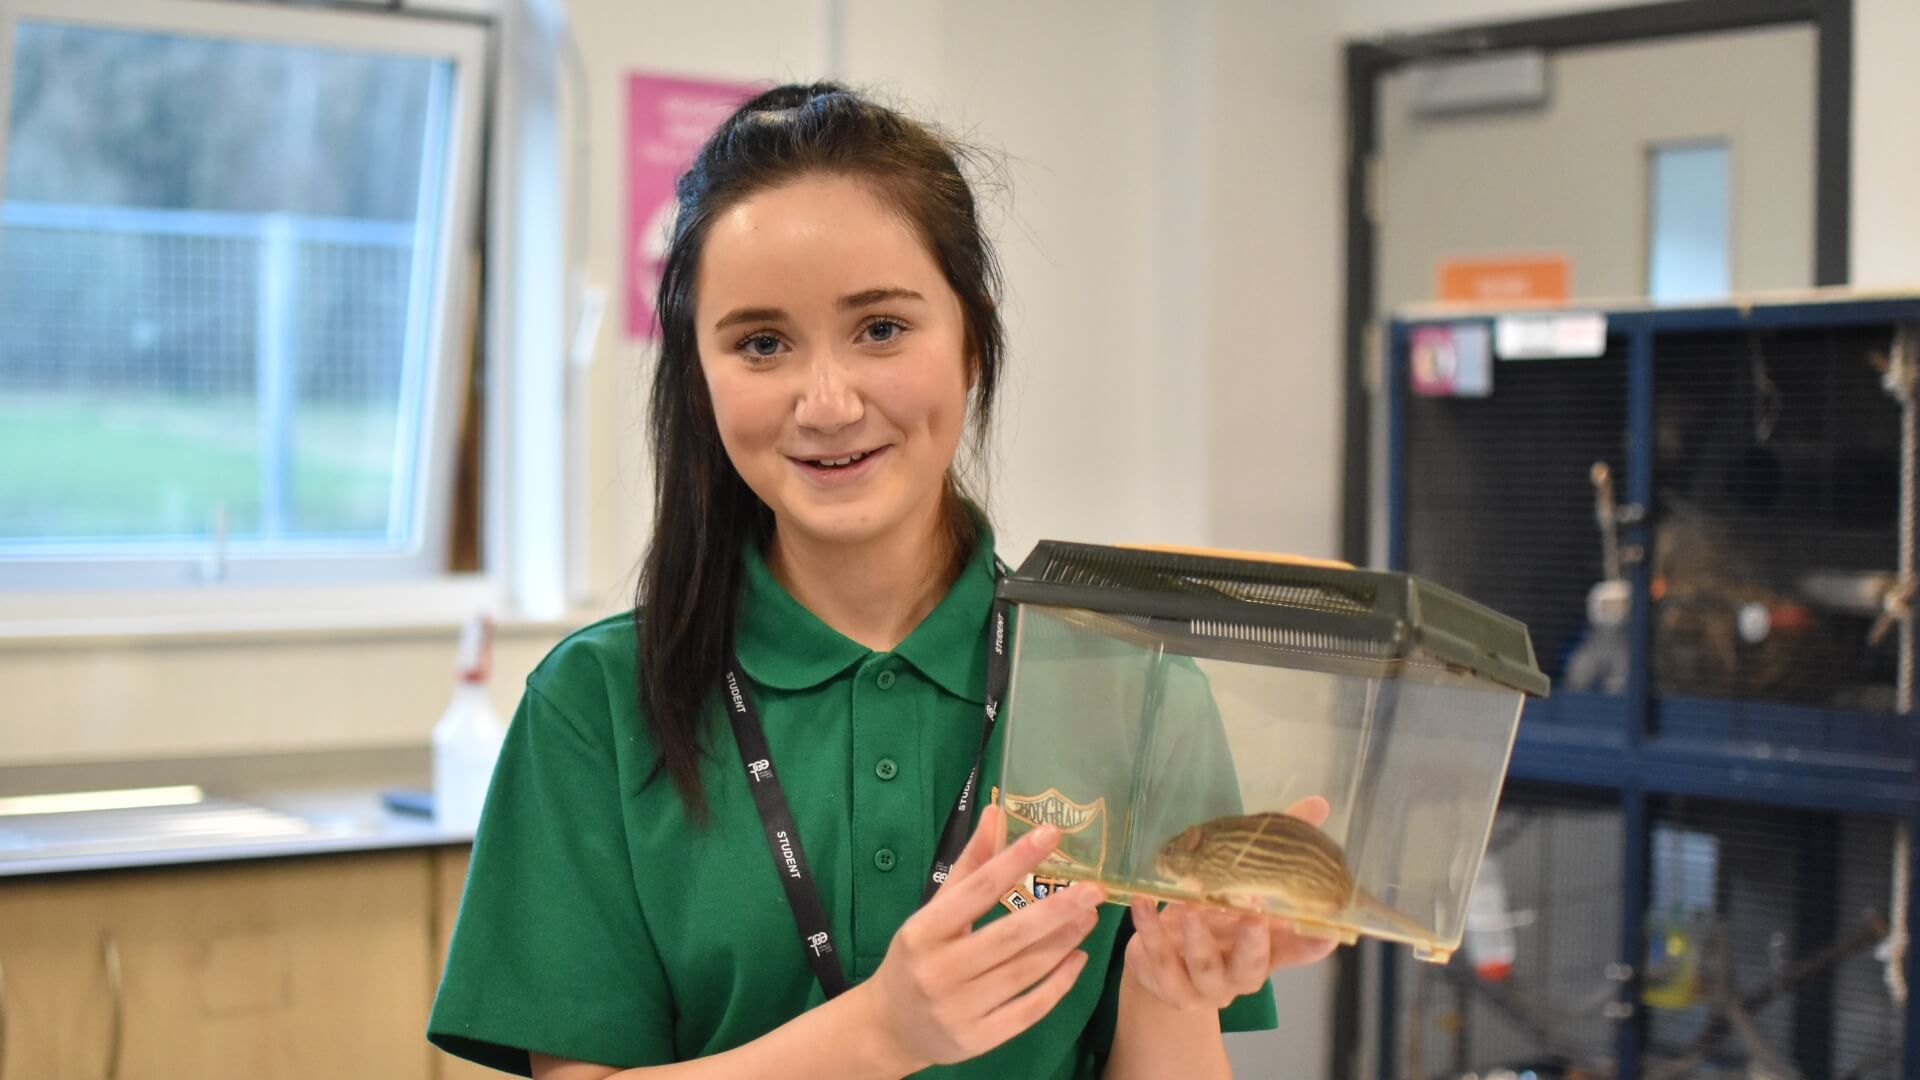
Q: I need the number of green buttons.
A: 3